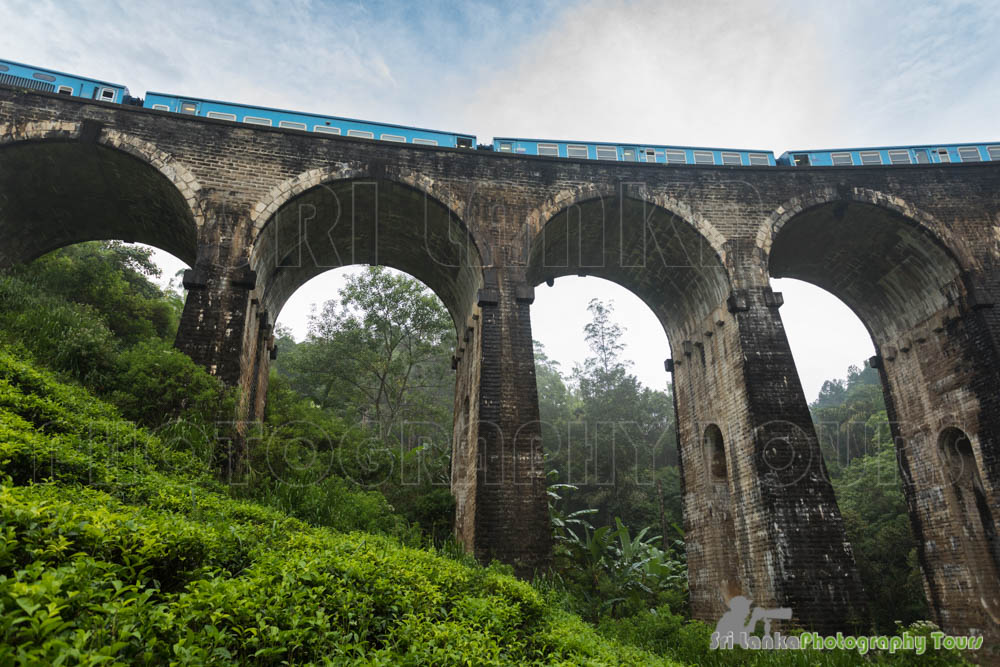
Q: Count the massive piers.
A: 4